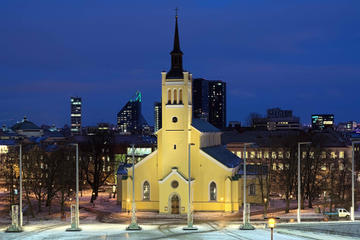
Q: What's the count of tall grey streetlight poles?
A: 7